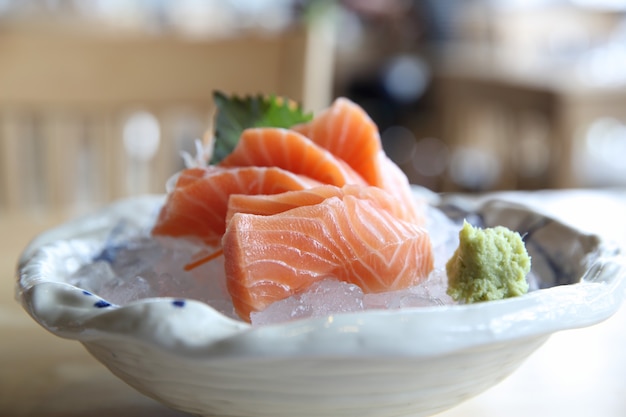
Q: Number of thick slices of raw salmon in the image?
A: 5